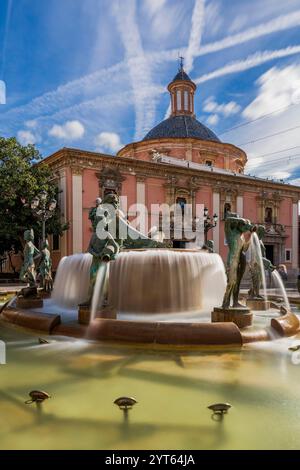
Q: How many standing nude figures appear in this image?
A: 5